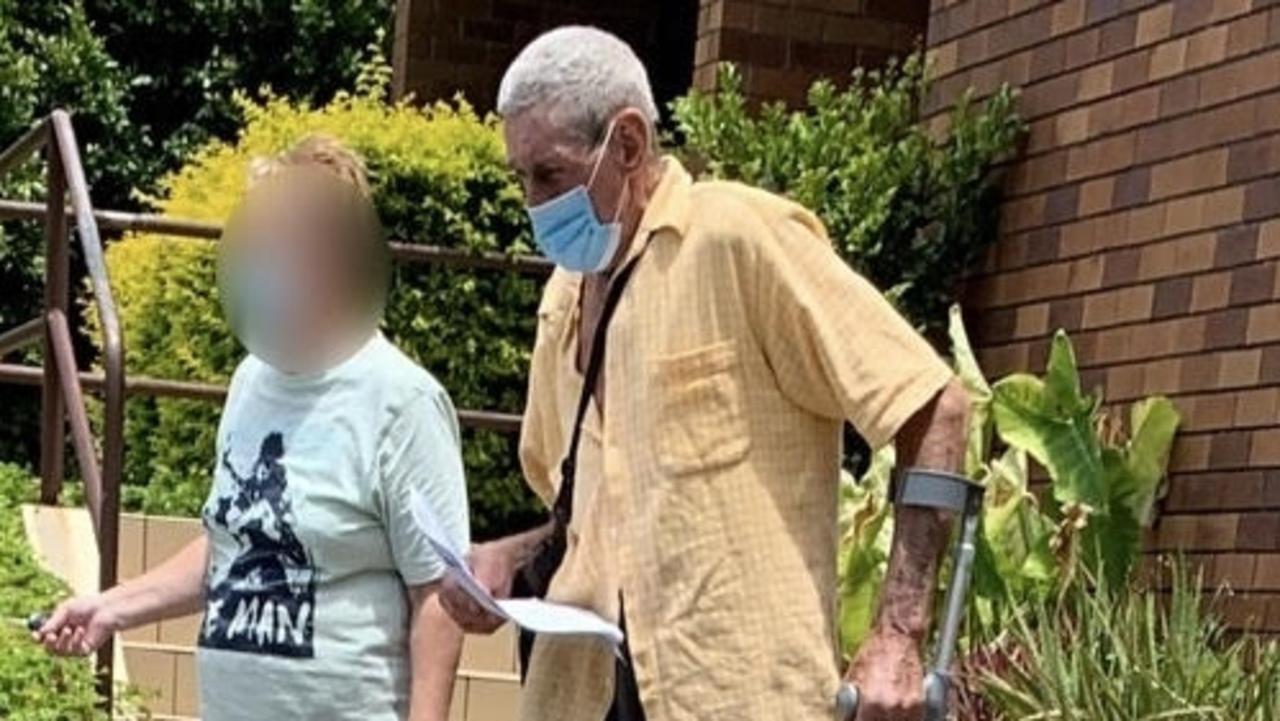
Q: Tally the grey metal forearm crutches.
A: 1